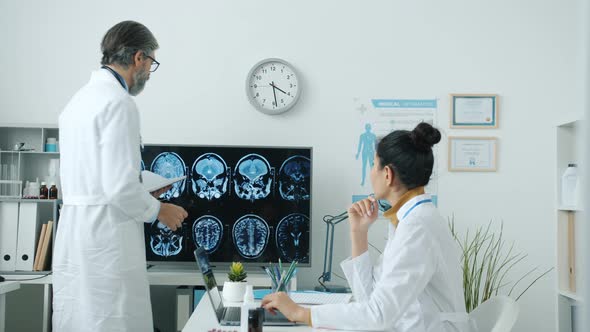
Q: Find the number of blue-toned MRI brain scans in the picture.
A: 8